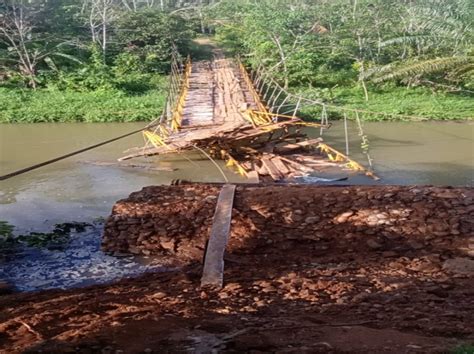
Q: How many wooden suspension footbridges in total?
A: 1